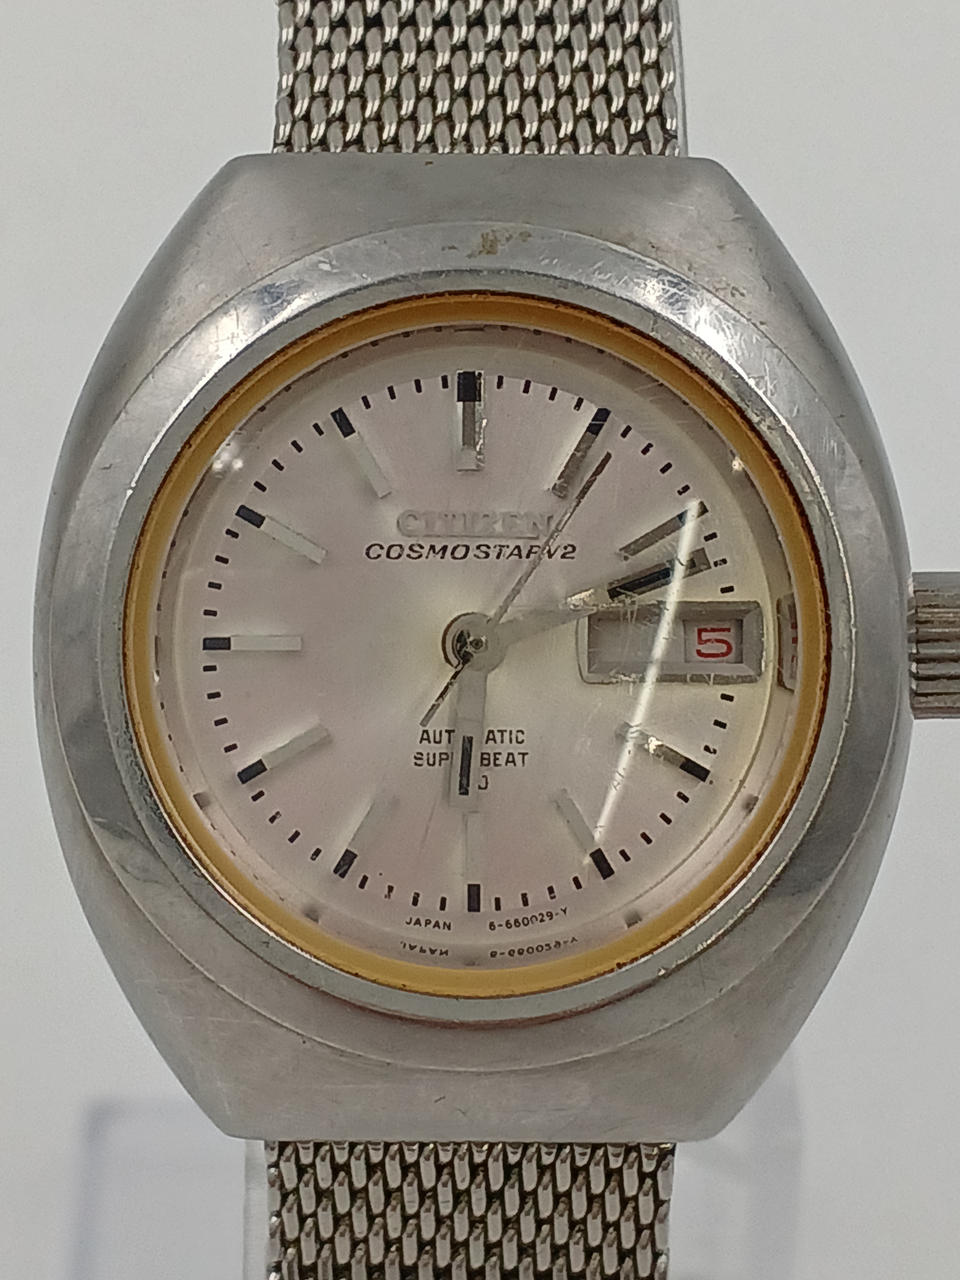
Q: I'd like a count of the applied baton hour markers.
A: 11